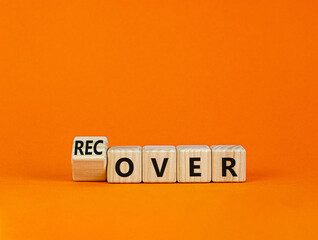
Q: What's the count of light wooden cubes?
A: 5